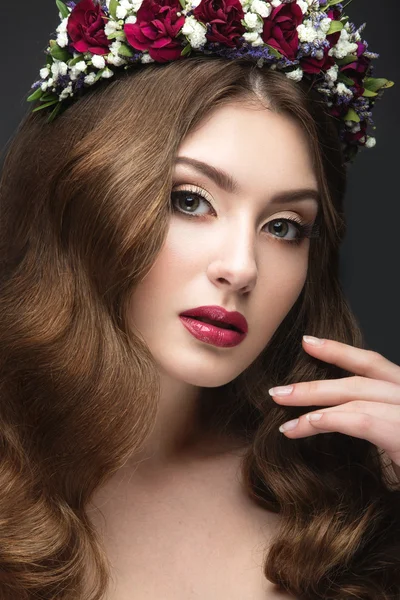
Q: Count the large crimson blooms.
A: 4